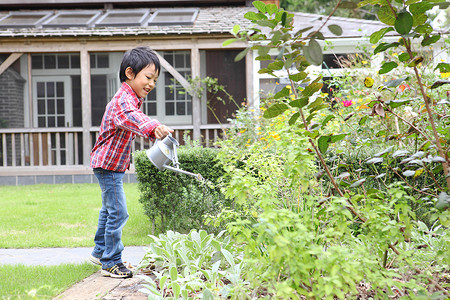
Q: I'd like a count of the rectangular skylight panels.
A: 4